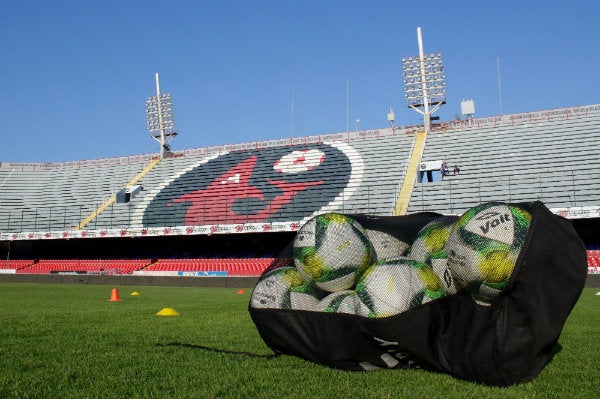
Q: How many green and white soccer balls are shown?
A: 7